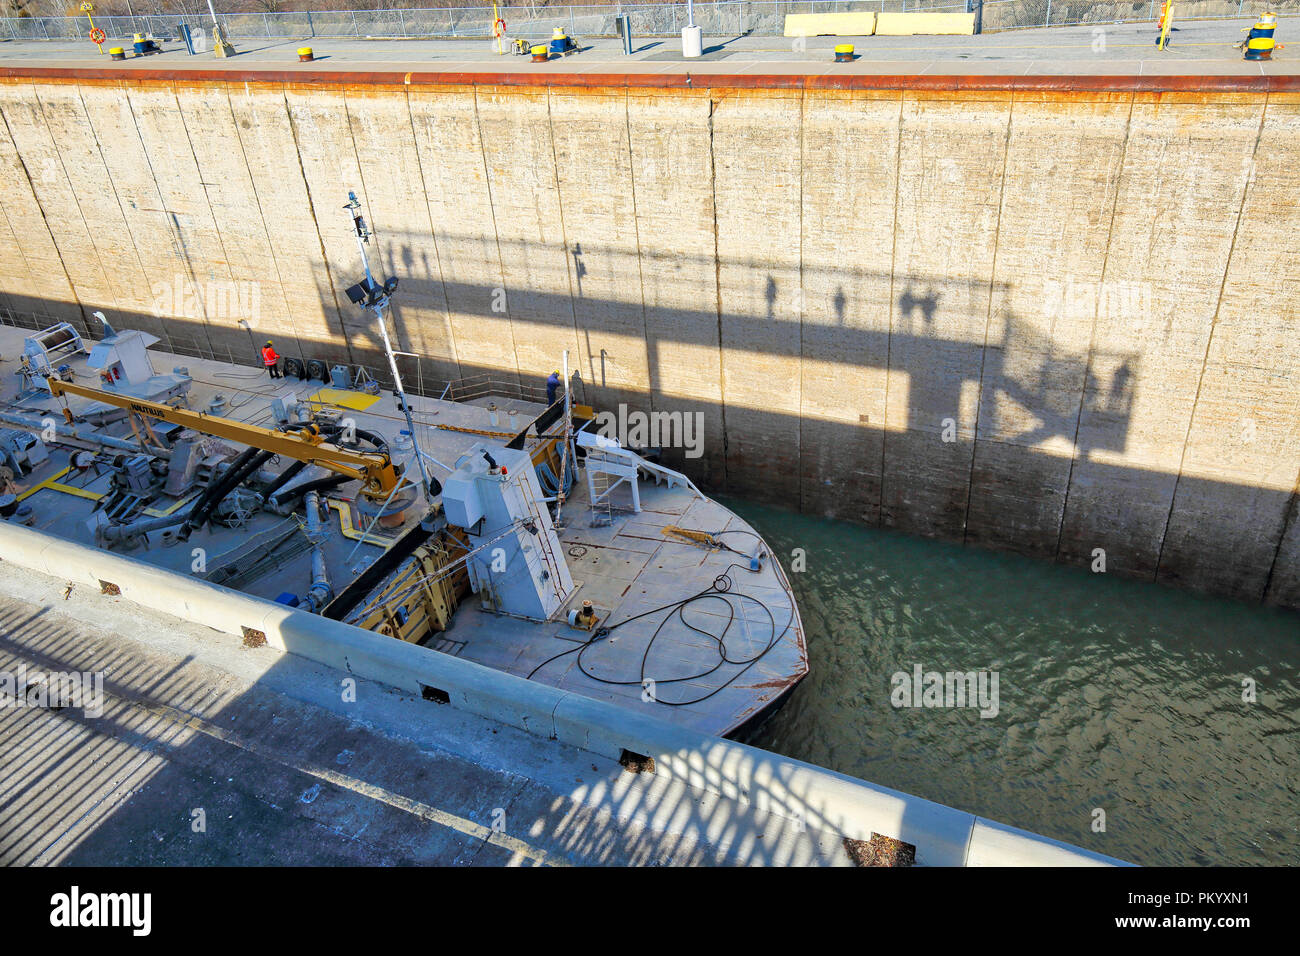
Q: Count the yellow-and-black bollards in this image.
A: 5